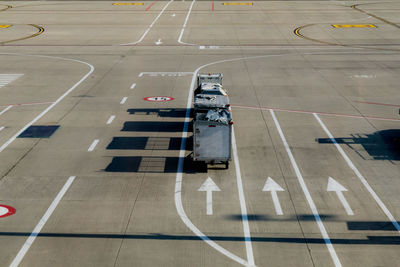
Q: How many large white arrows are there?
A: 3